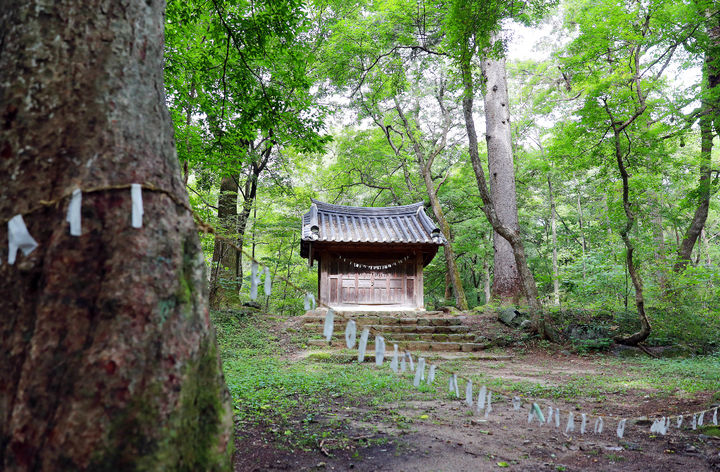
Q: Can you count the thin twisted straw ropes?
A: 2